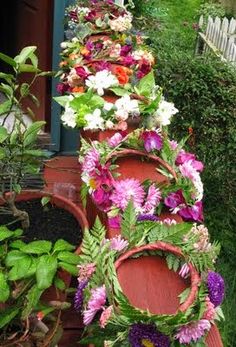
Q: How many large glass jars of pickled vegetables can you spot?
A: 0